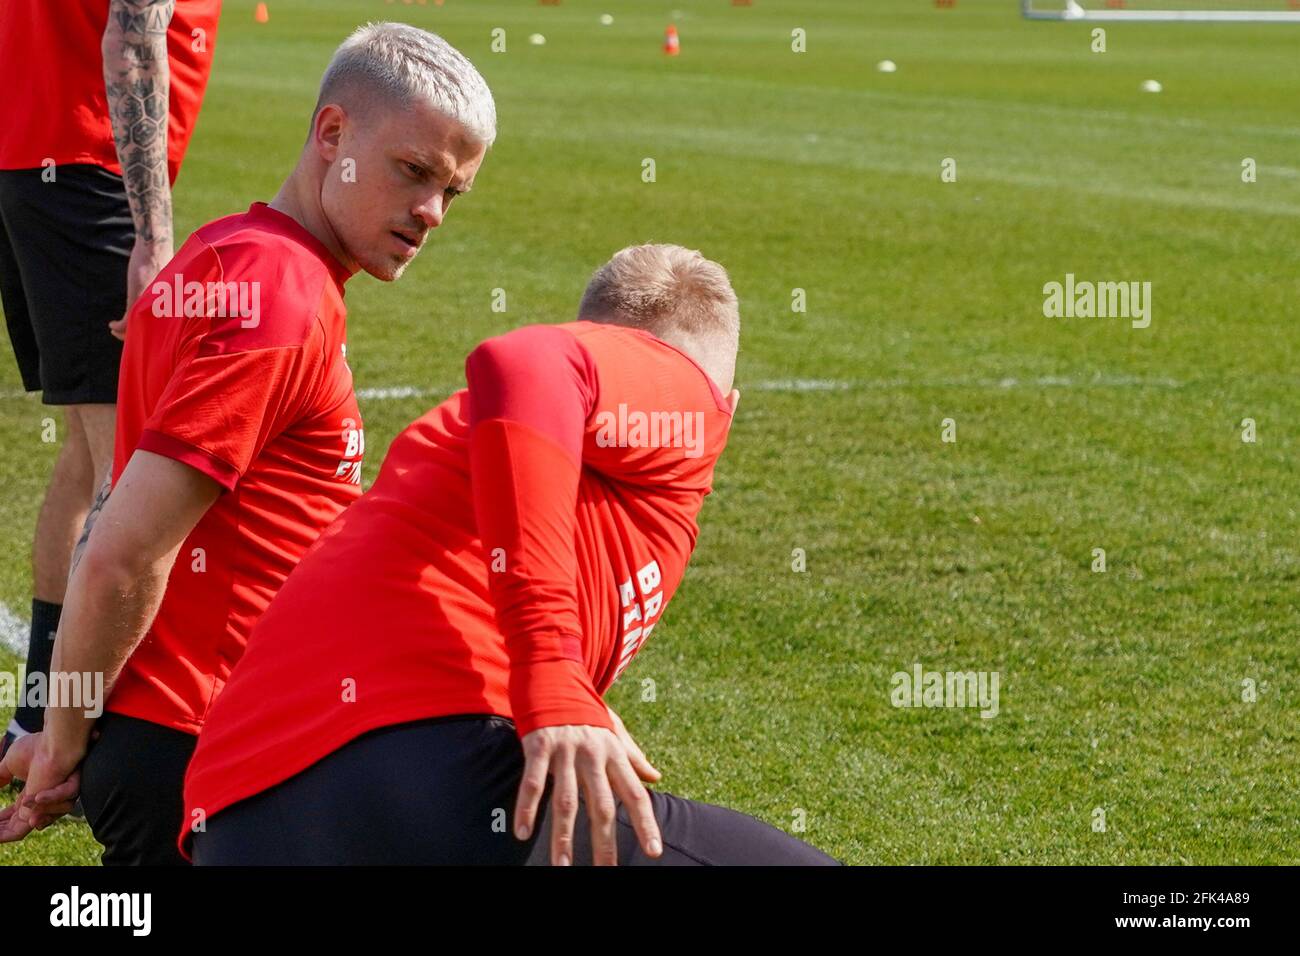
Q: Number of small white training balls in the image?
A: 4